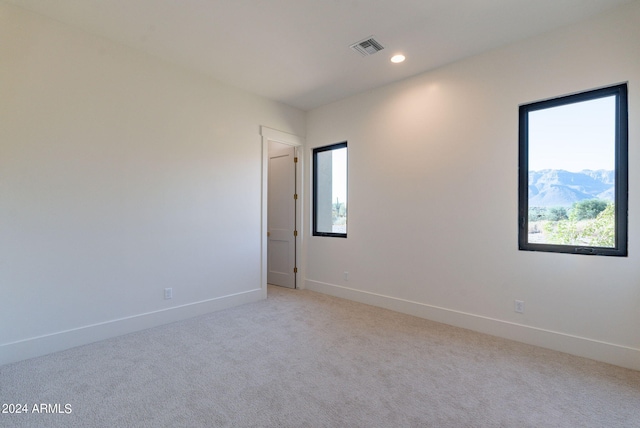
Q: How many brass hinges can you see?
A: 4